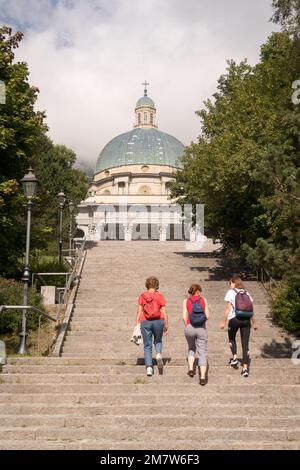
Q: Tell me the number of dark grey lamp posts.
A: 3